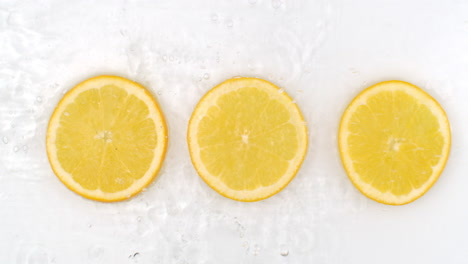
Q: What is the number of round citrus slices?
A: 3